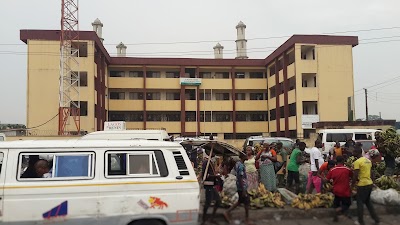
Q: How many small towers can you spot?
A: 4